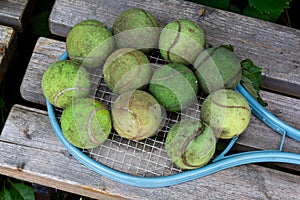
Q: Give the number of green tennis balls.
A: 11